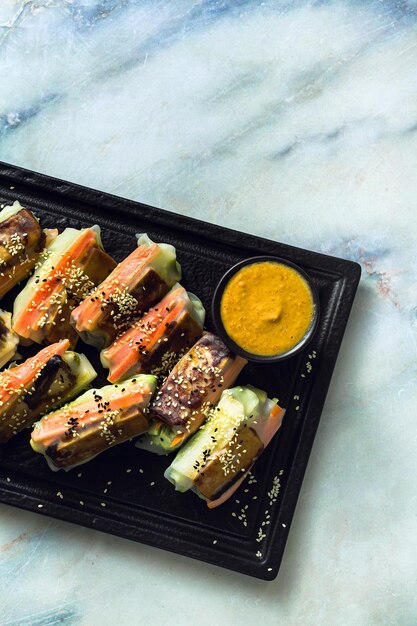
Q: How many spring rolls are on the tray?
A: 9